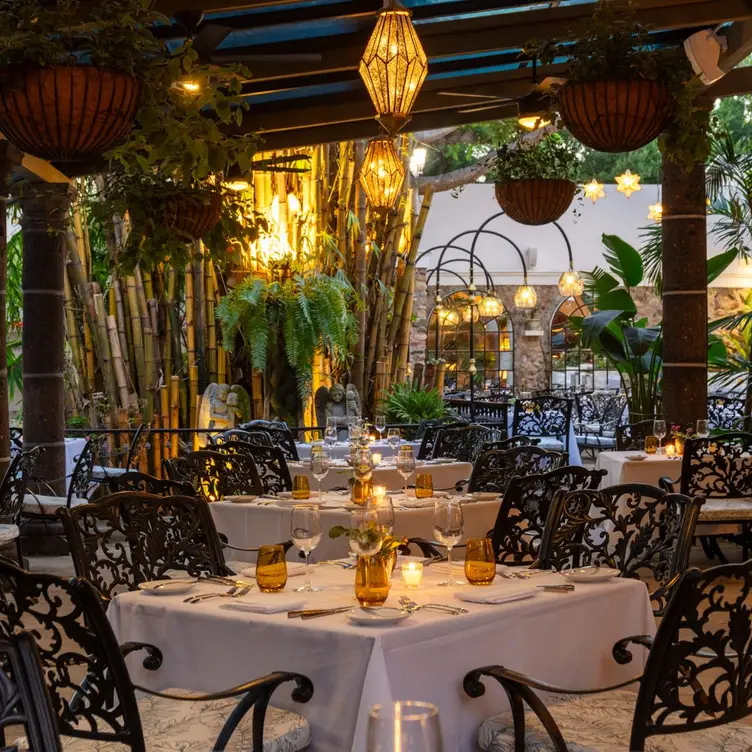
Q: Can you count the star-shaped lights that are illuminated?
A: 3